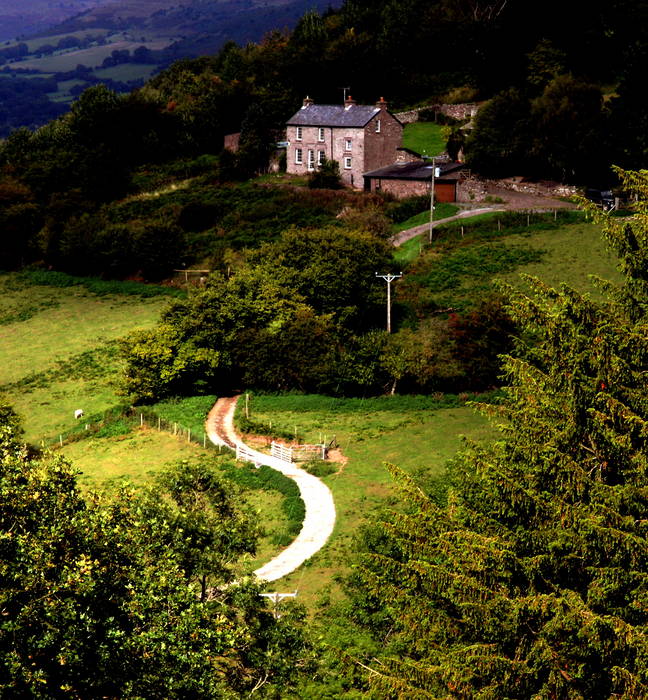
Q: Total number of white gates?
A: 2